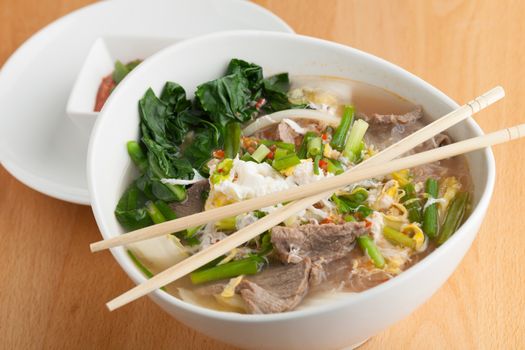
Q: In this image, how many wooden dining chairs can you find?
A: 0